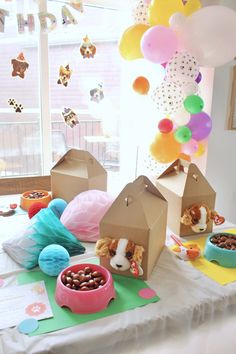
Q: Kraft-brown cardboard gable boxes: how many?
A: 3